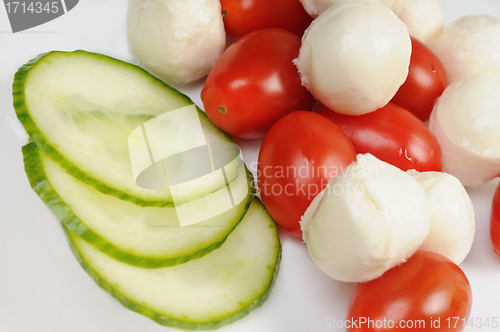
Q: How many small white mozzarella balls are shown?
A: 8